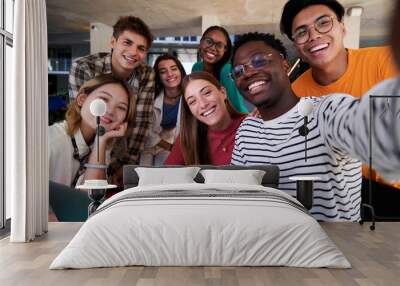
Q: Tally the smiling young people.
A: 7